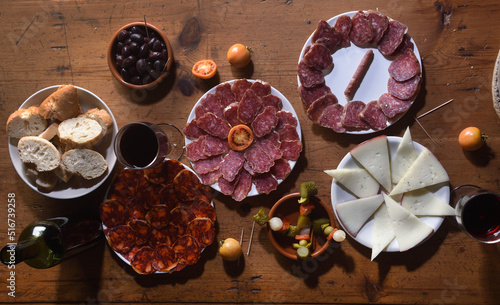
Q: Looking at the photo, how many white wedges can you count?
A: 8